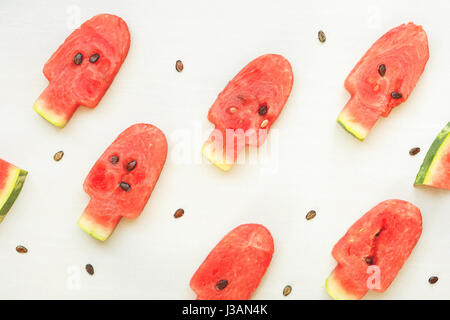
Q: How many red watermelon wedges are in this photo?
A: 8